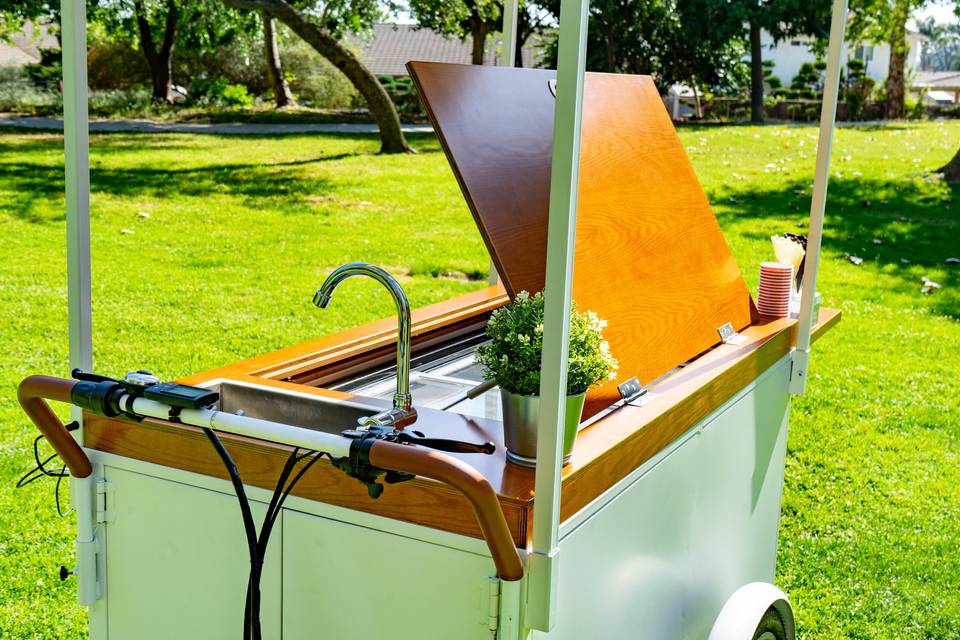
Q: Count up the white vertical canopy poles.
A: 4